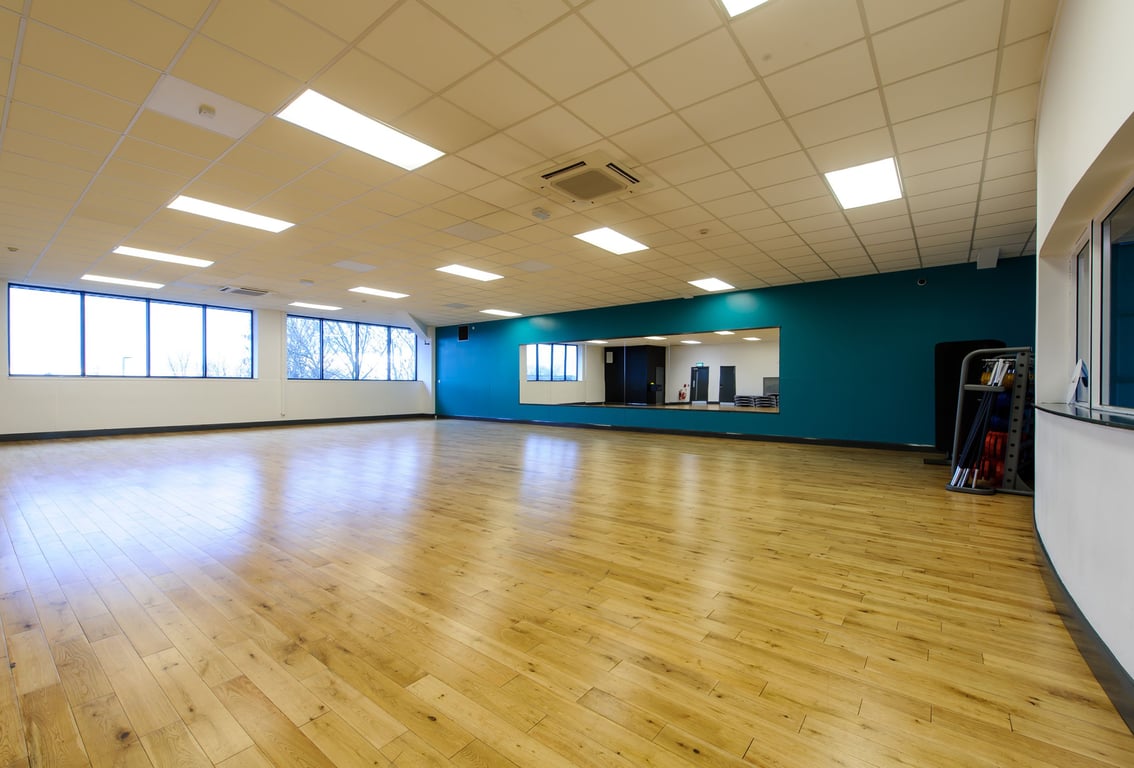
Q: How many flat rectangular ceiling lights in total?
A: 12